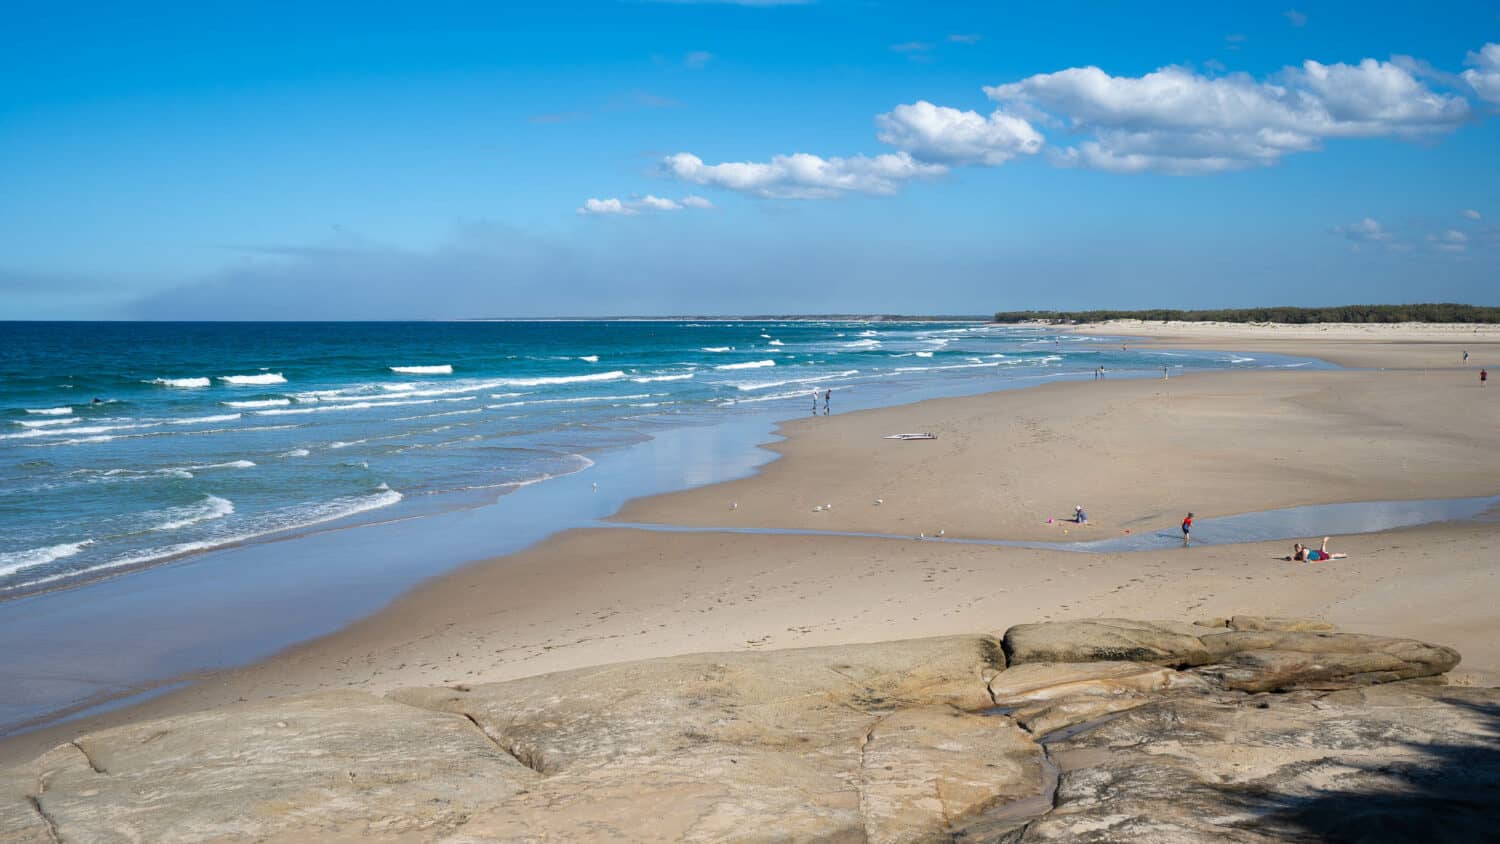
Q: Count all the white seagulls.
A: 7